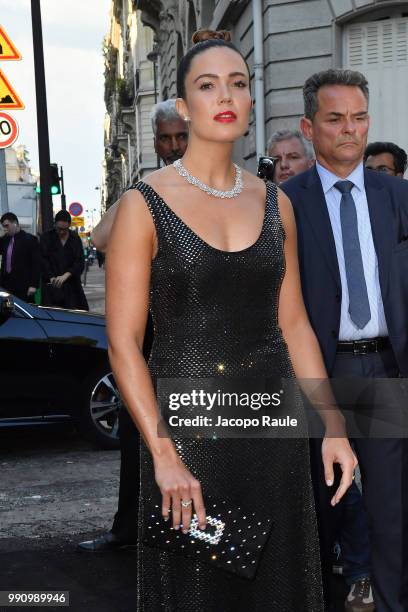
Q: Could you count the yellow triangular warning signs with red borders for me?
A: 2